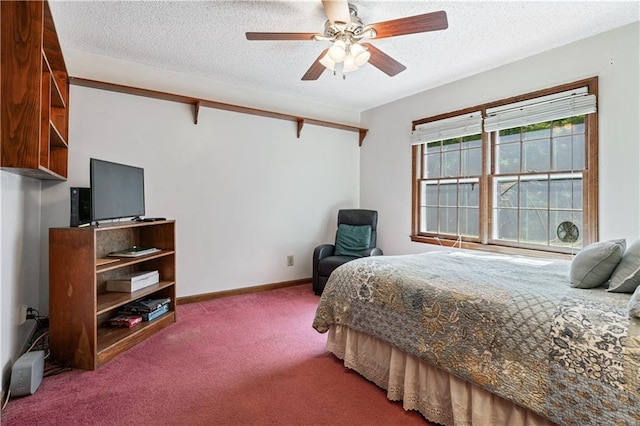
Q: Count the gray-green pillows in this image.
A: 2